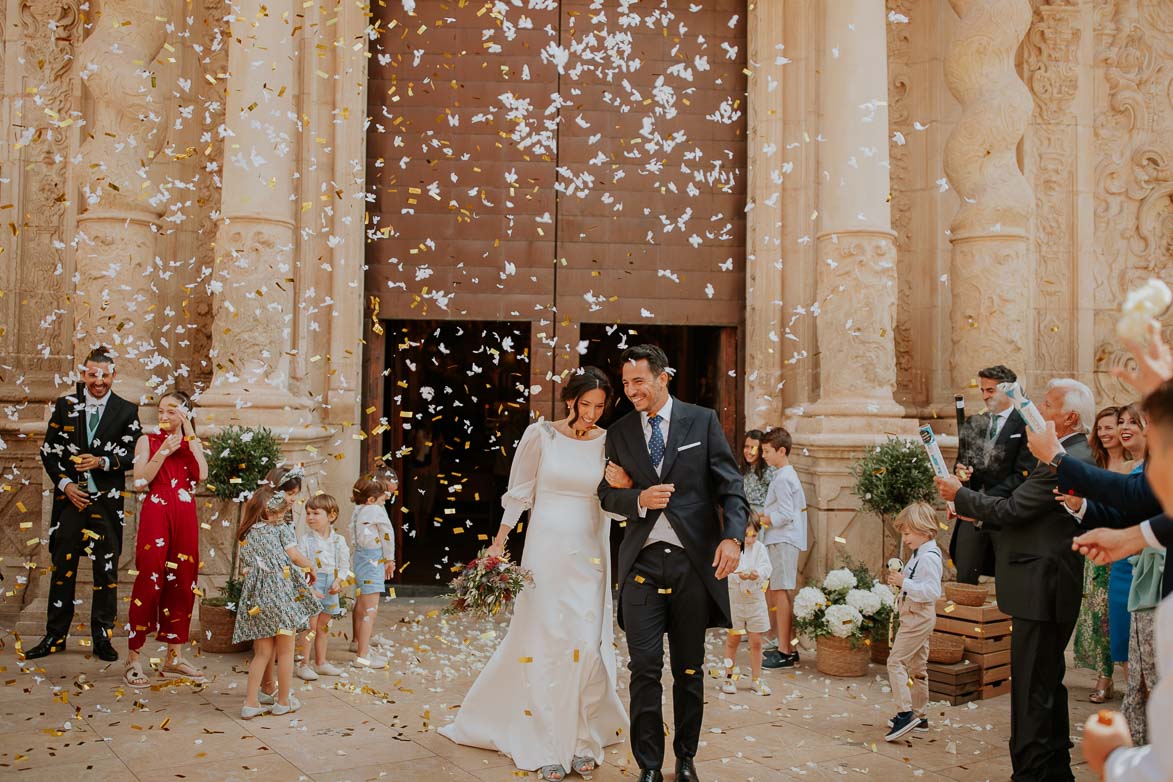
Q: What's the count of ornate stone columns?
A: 4